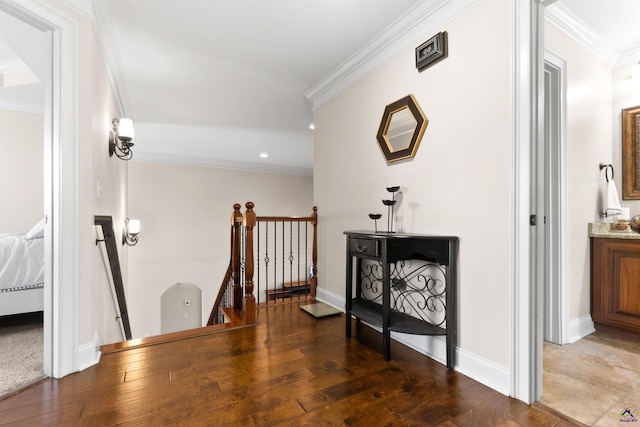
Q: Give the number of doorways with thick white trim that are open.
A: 2